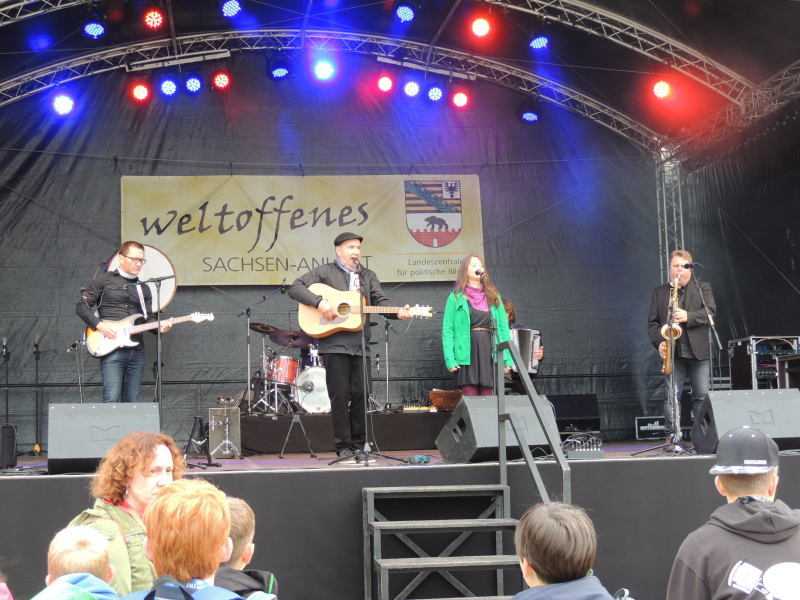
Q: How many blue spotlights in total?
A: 12